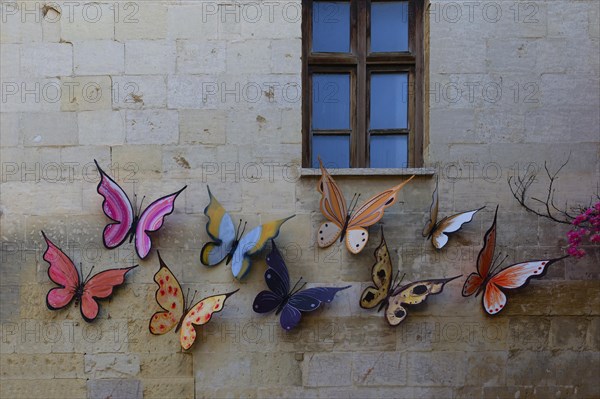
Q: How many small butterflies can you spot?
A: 1